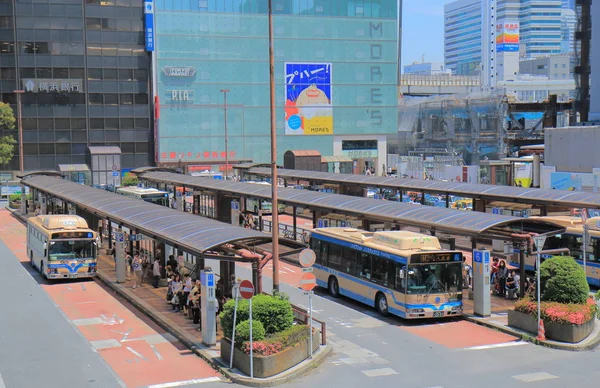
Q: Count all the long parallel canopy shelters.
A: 3